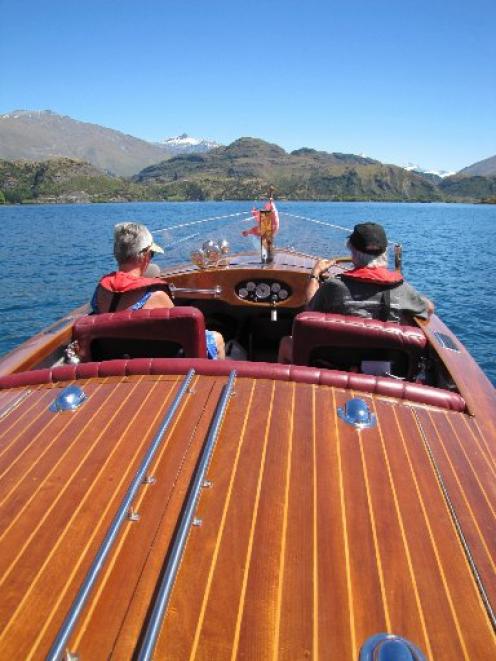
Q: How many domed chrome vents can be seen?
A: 3